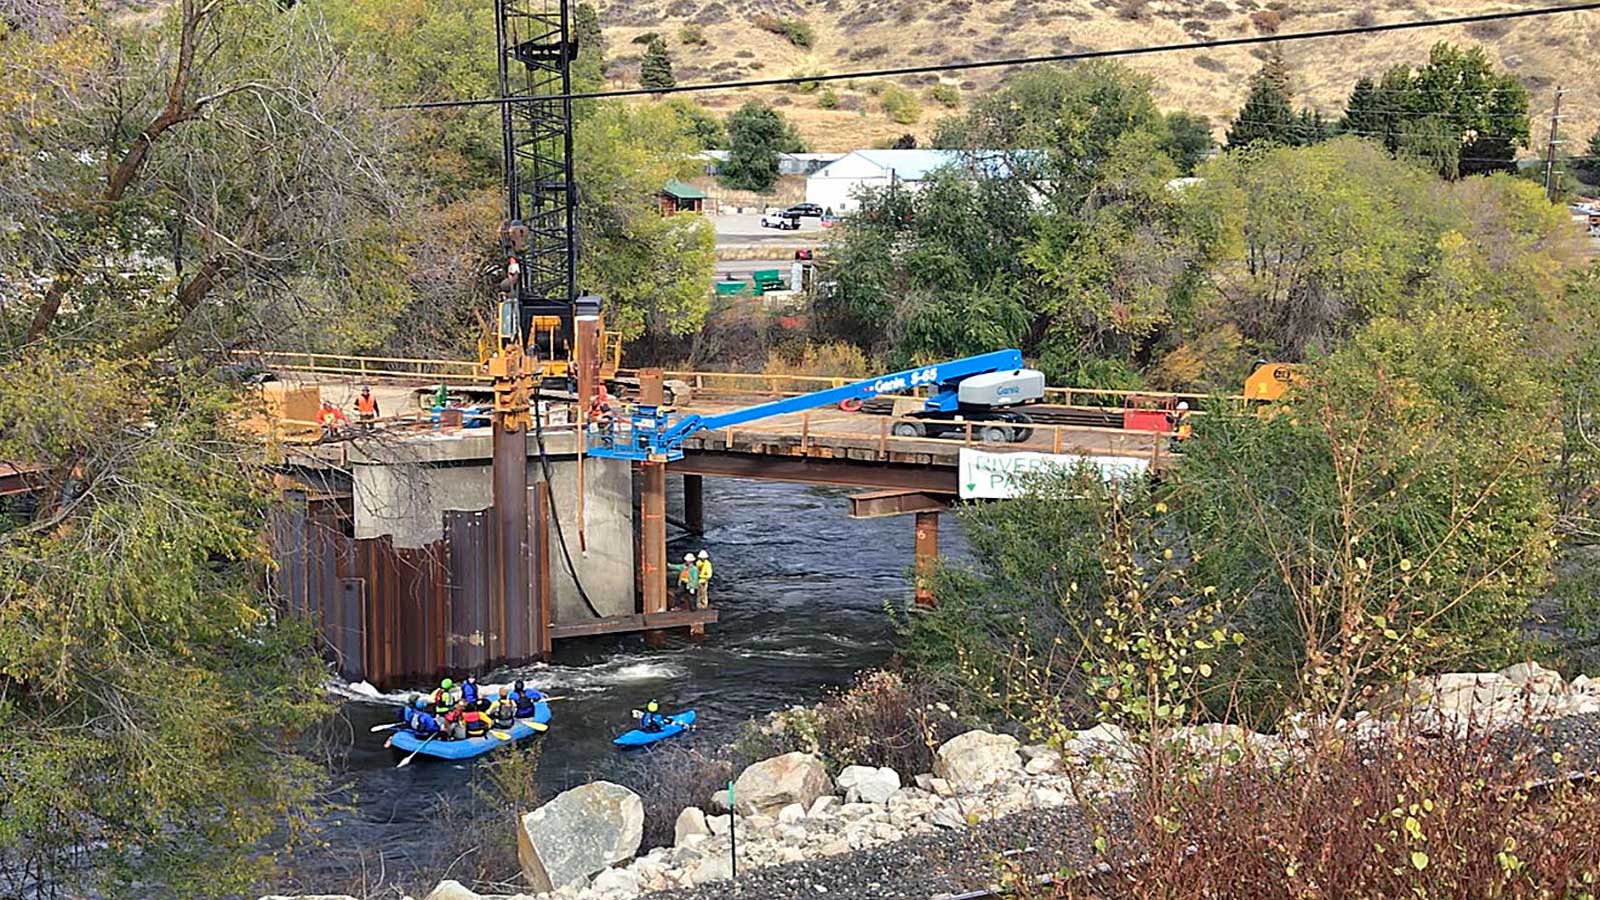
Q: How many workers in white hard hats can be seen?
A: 3